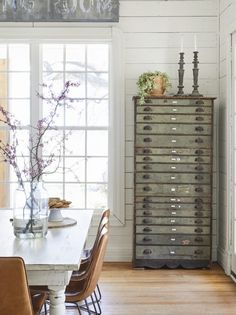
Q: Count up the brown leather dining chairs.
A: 4